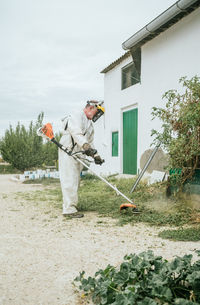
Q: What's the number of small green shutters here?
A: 1